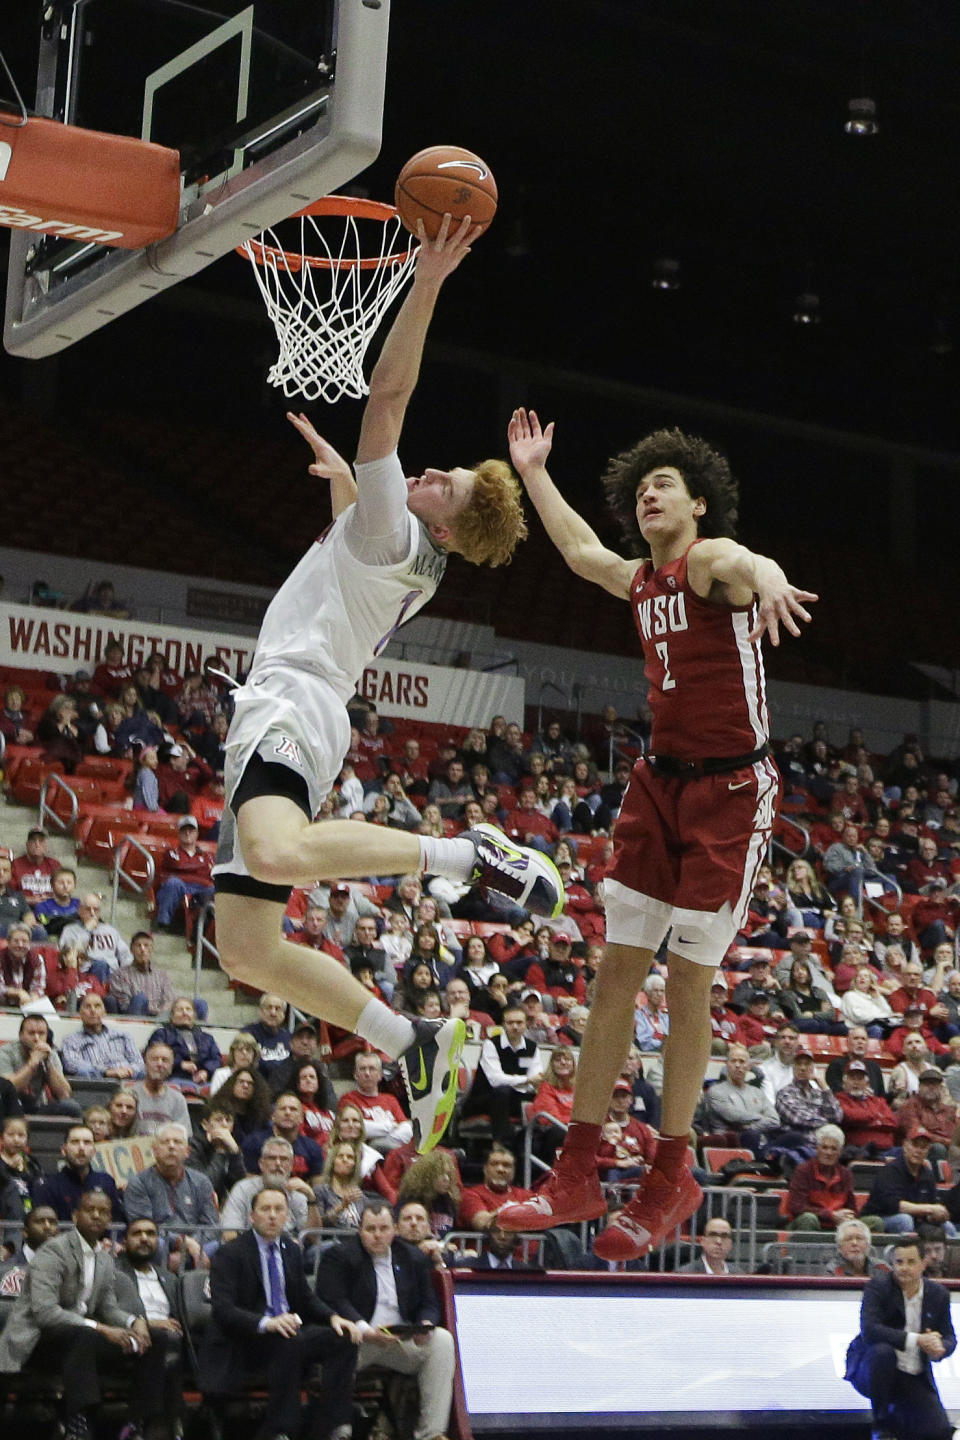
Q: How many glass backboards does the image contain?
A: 1